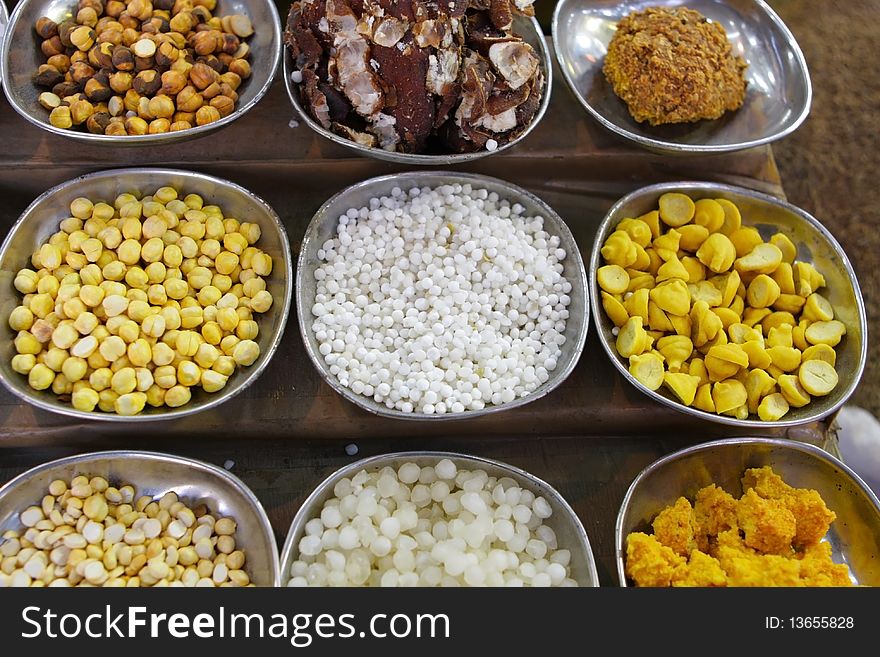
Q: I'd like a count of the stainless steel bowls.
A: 9